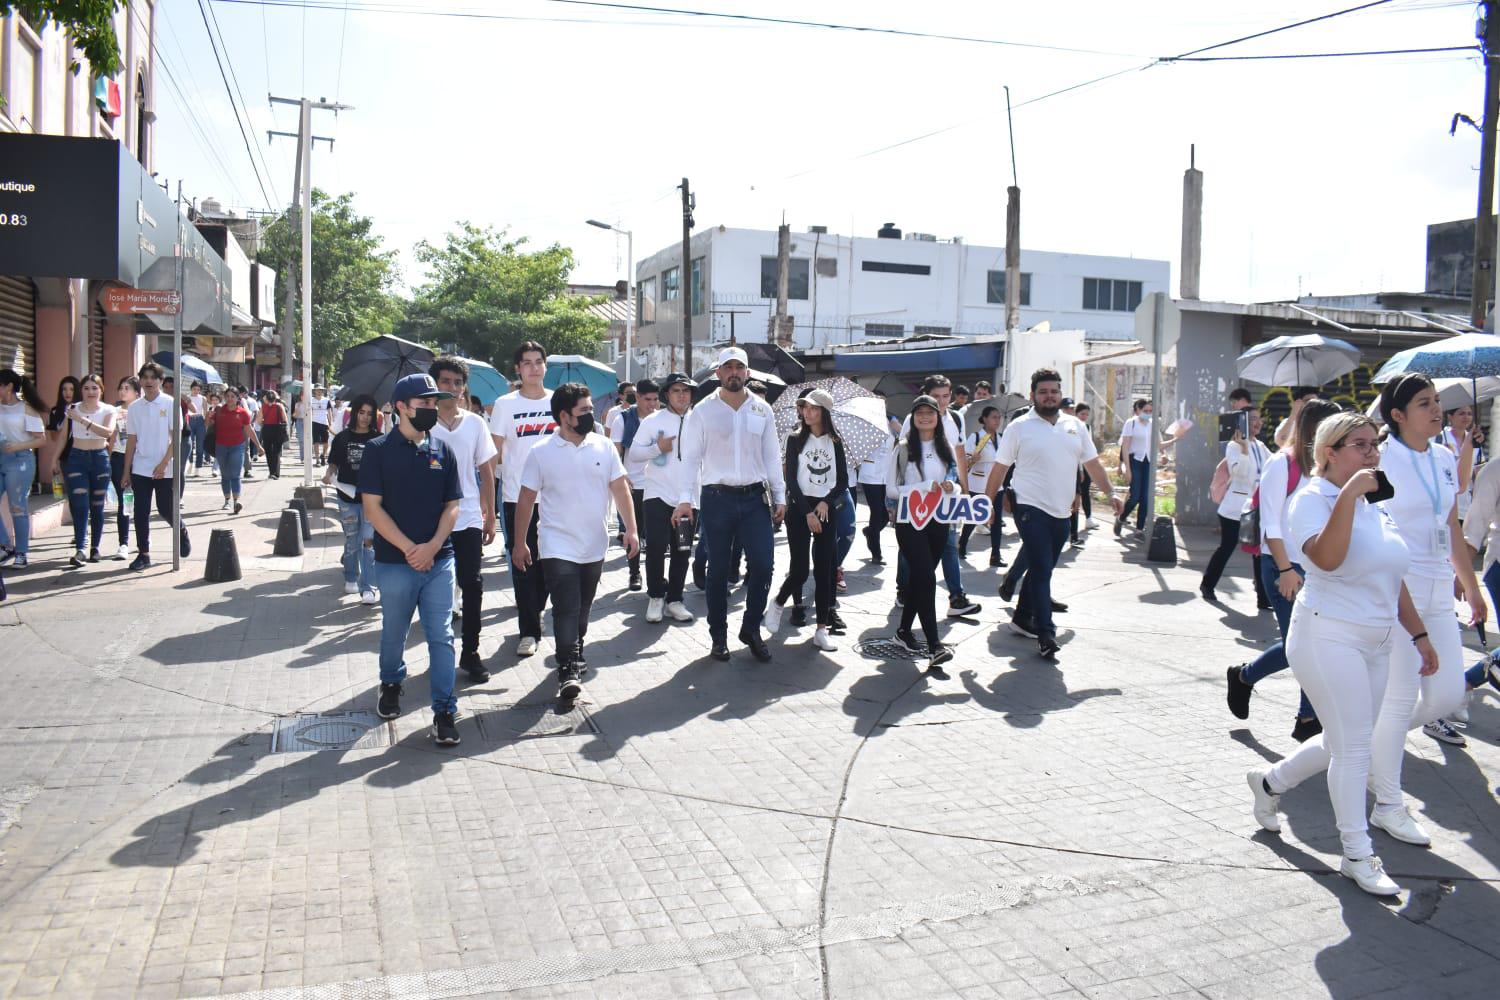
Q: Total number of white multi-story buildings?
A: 1